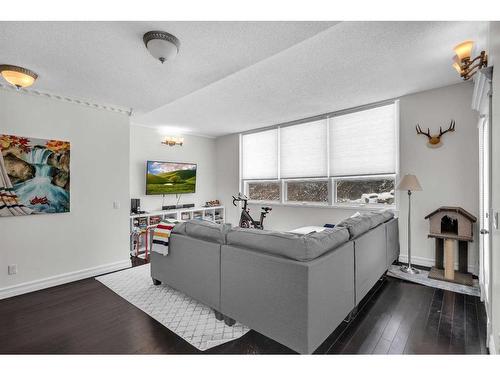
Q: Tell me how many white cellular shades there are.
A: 3